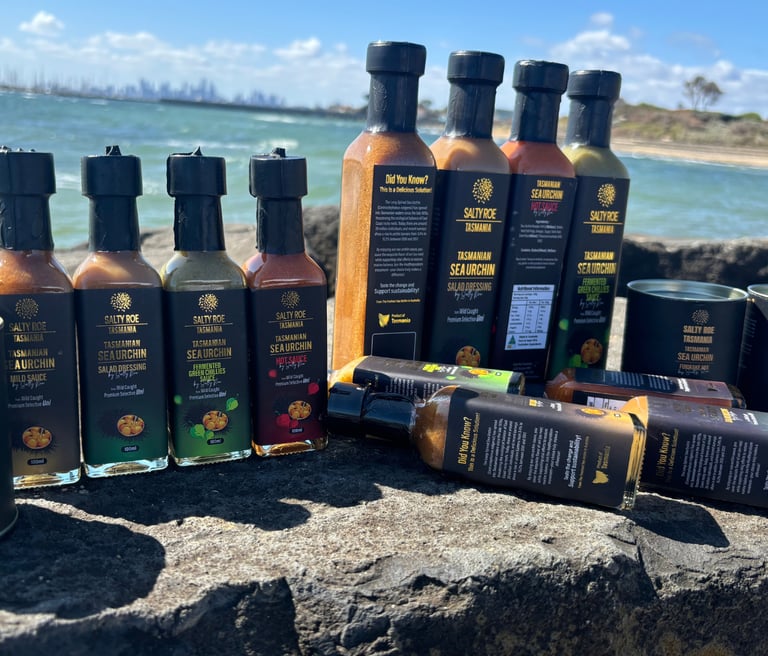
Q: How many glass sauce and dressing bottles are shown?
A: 12